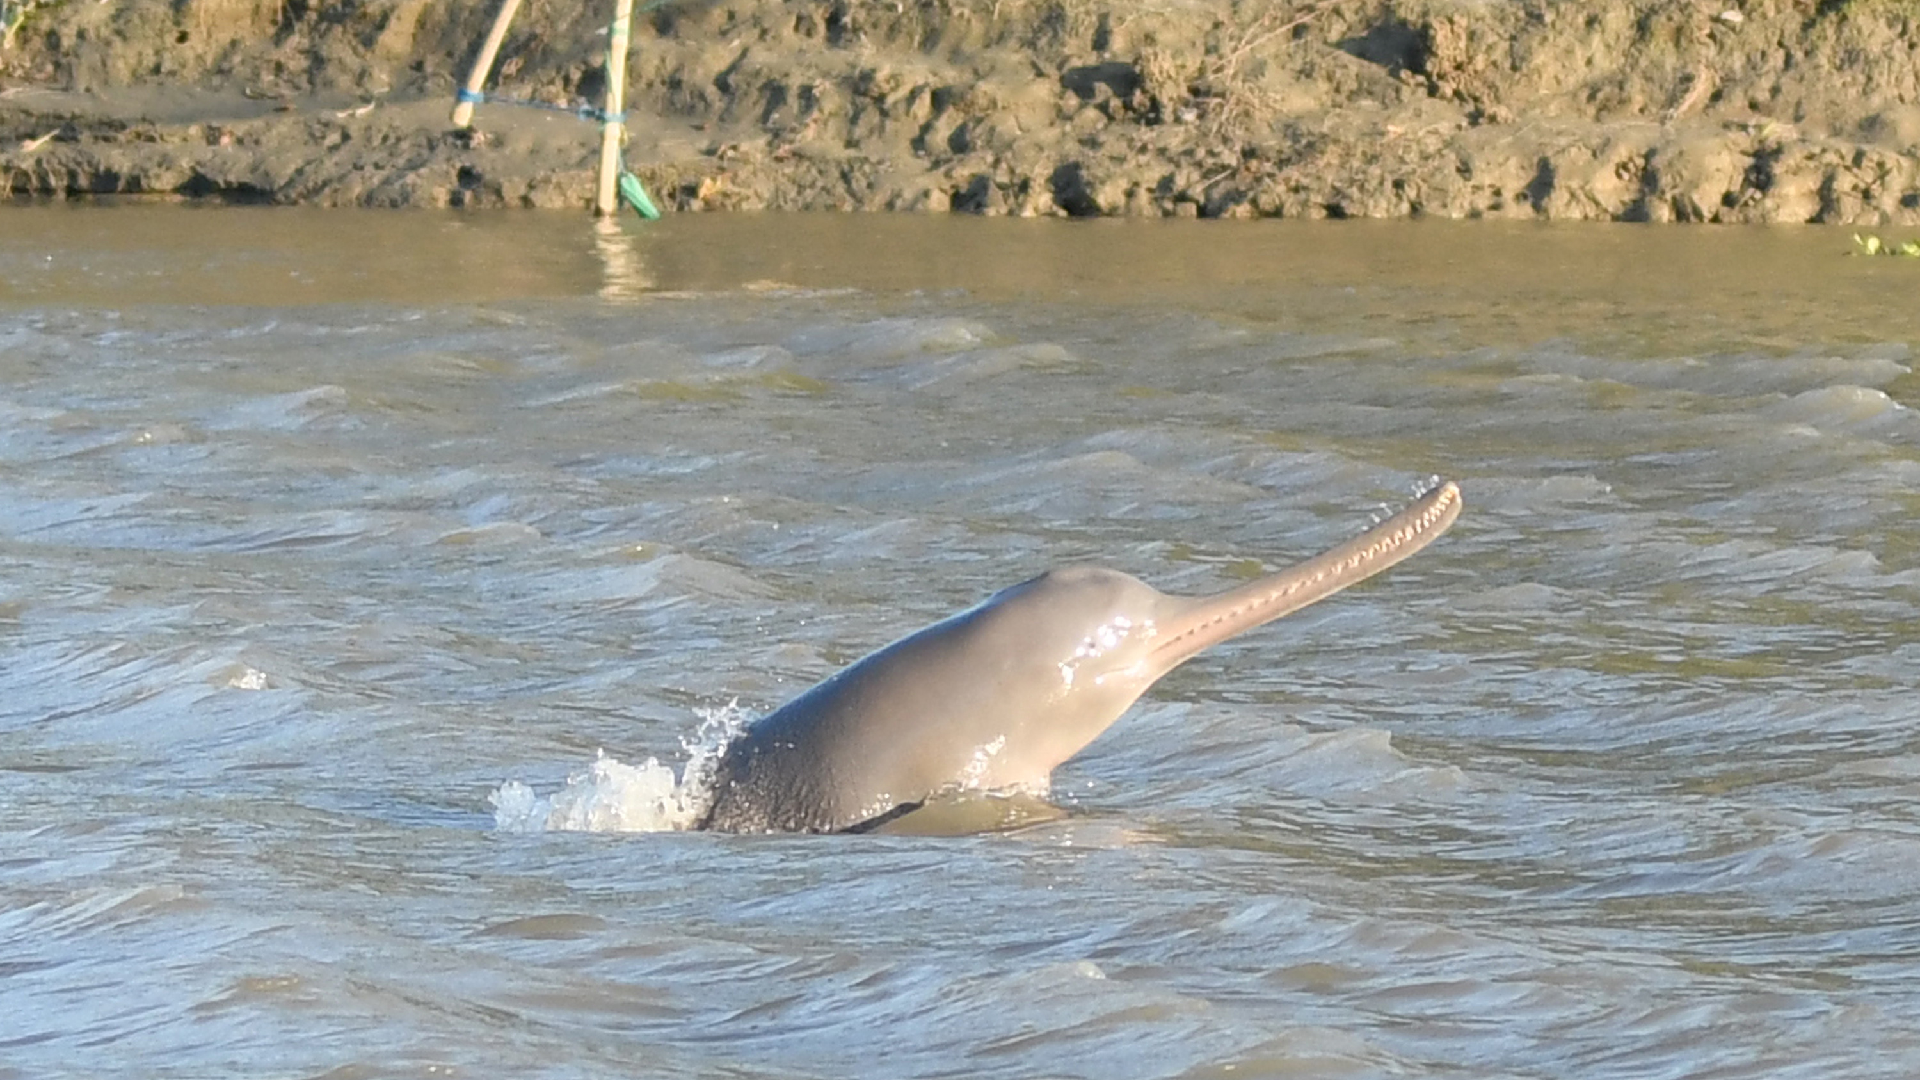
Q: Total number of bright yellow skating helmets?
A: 0